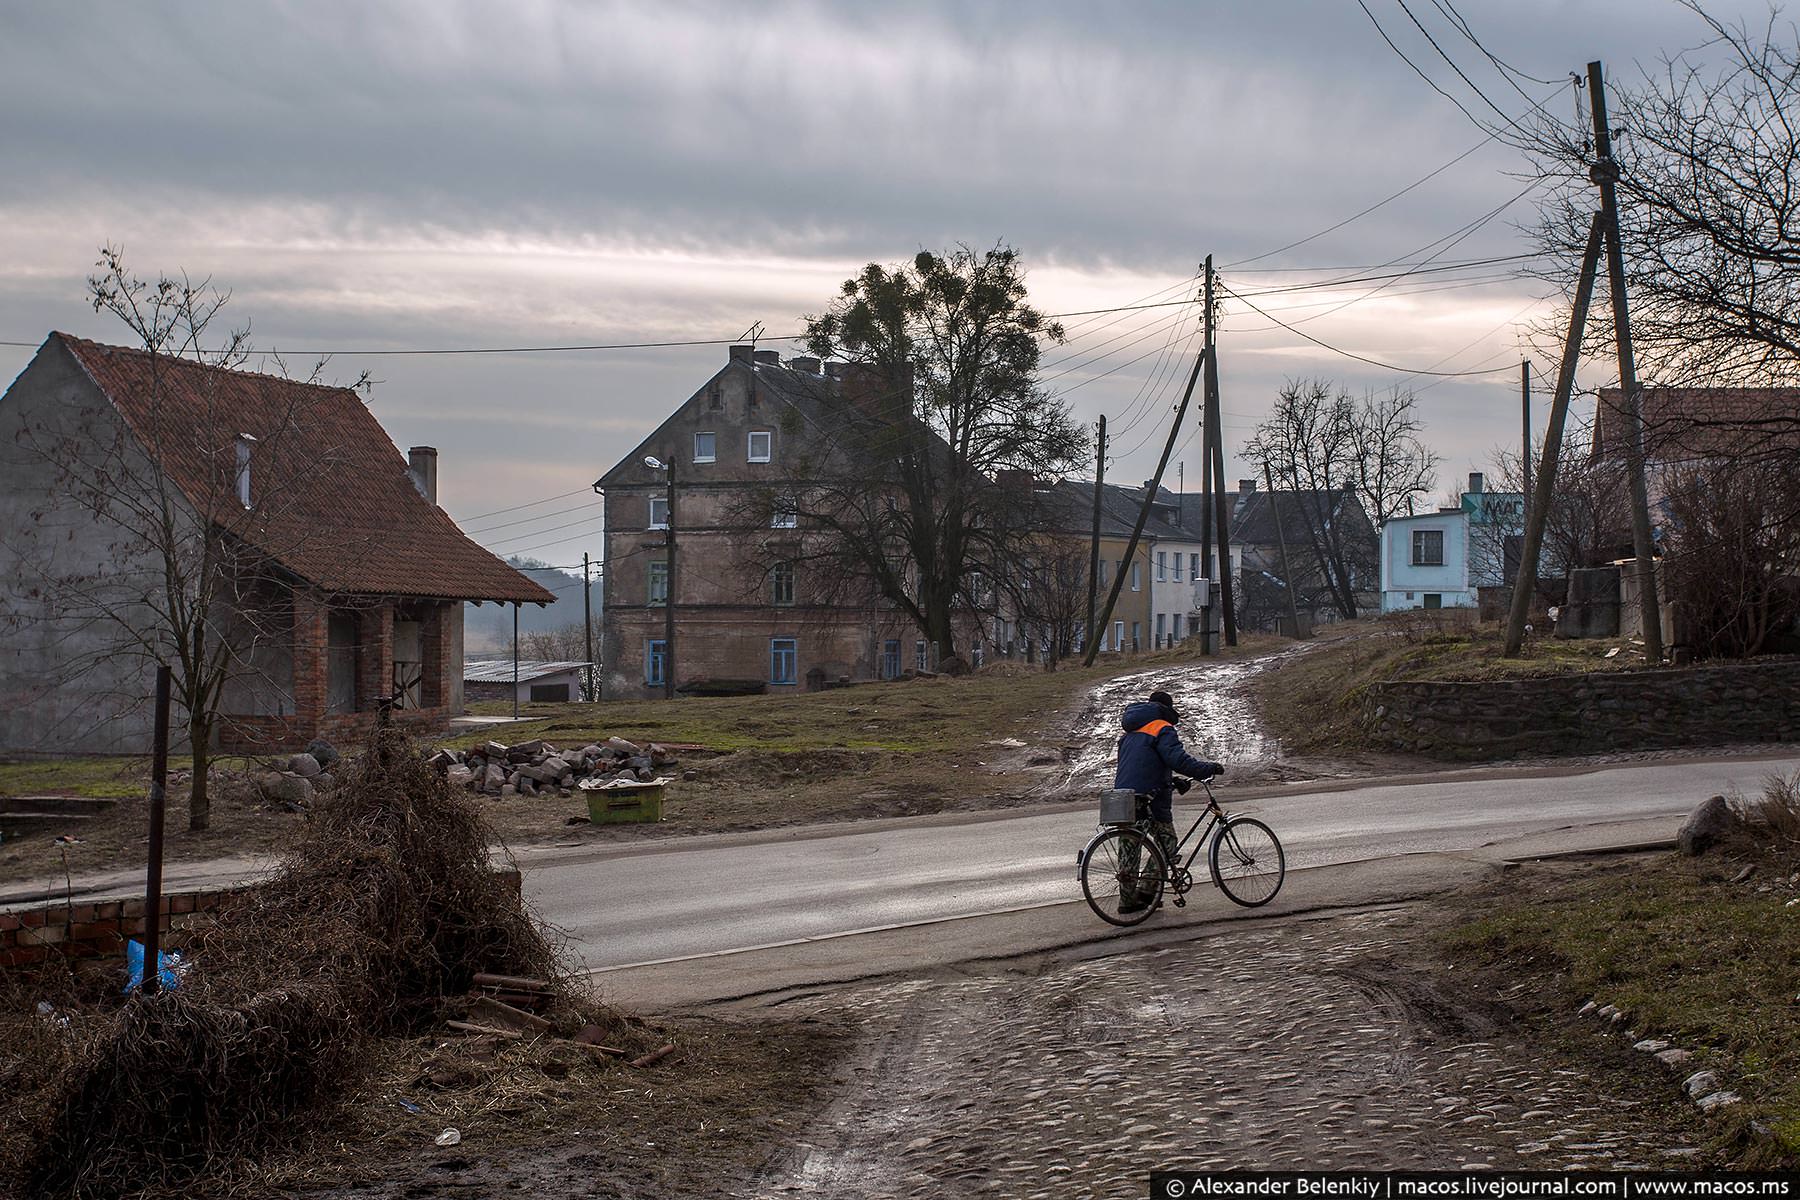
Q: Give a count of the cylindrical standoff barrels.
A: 0